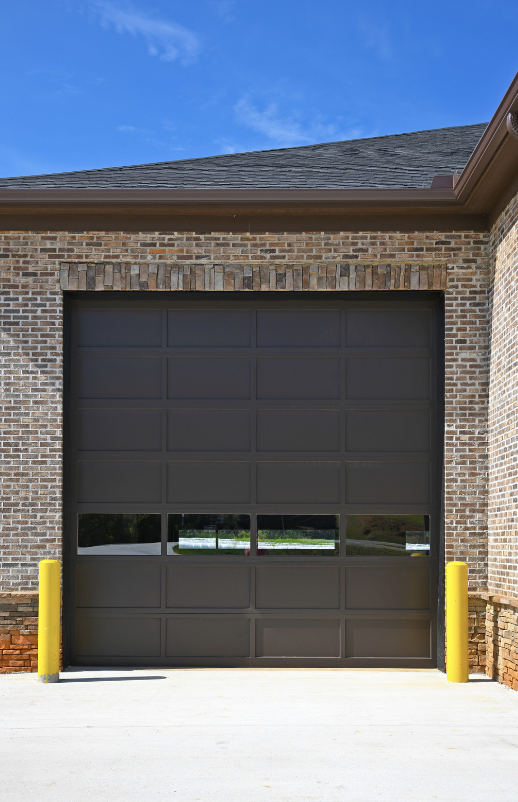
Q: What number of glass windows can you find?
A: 4